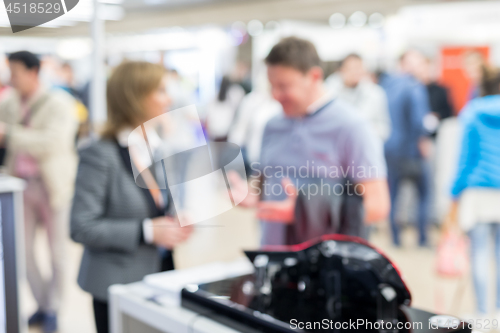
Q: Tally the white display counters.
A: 2